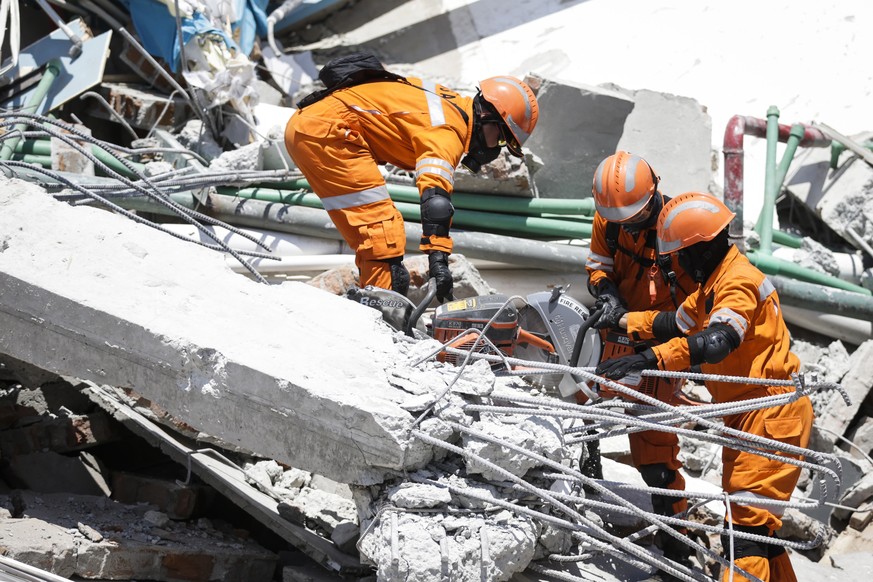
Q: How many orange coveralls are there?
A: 3